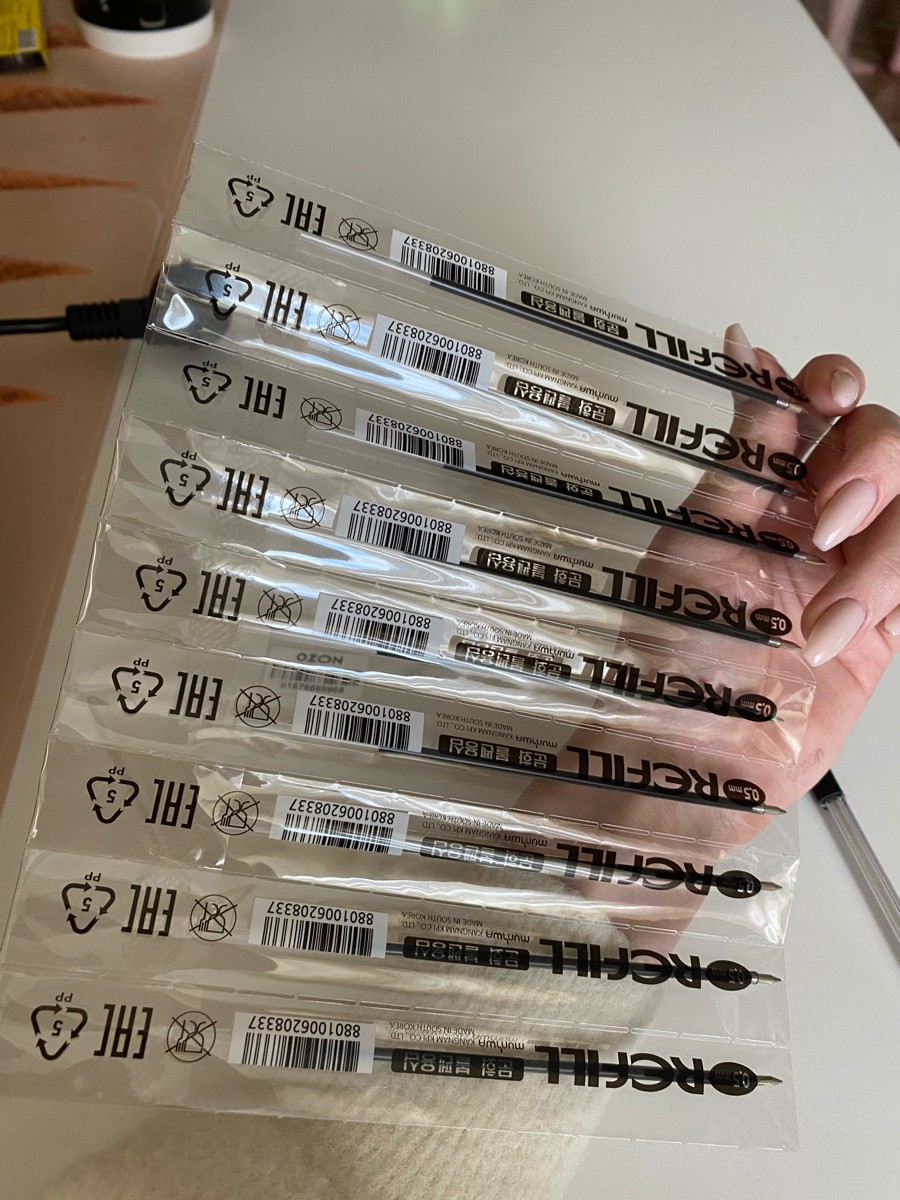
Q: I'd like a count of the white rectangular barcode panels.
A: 9